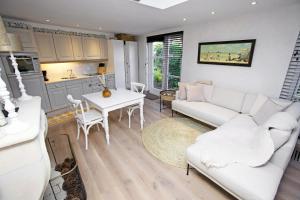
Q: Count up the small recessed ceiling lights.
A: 6